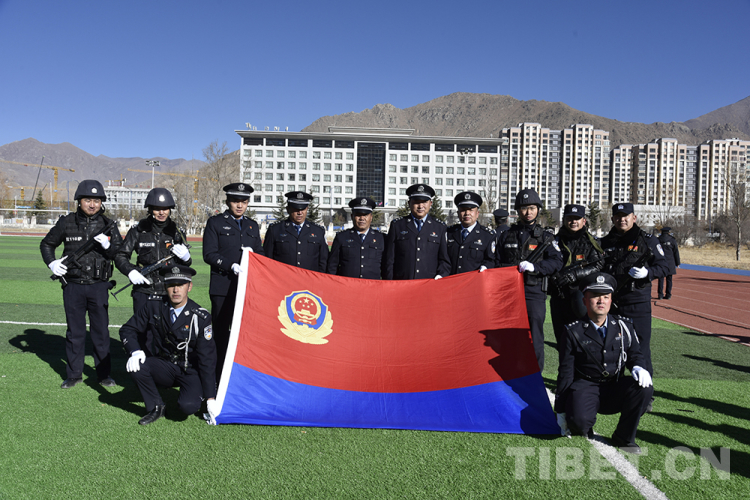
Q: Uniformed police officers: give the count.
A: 12